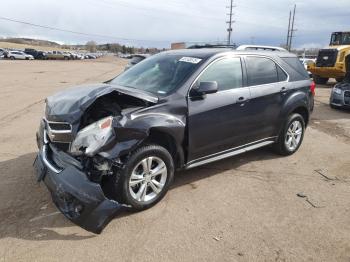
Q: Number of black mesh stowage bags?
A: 0